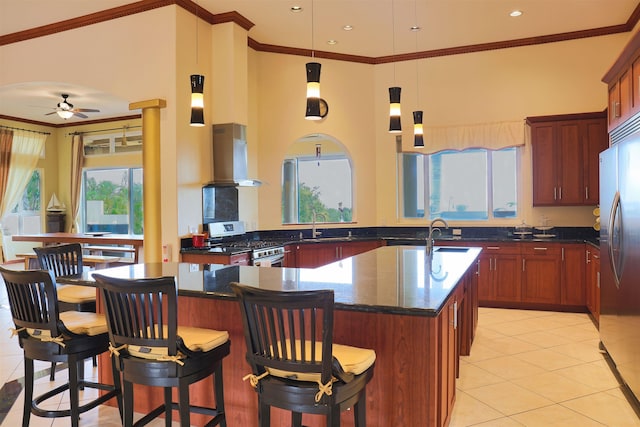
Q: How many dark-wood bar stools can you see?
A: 4